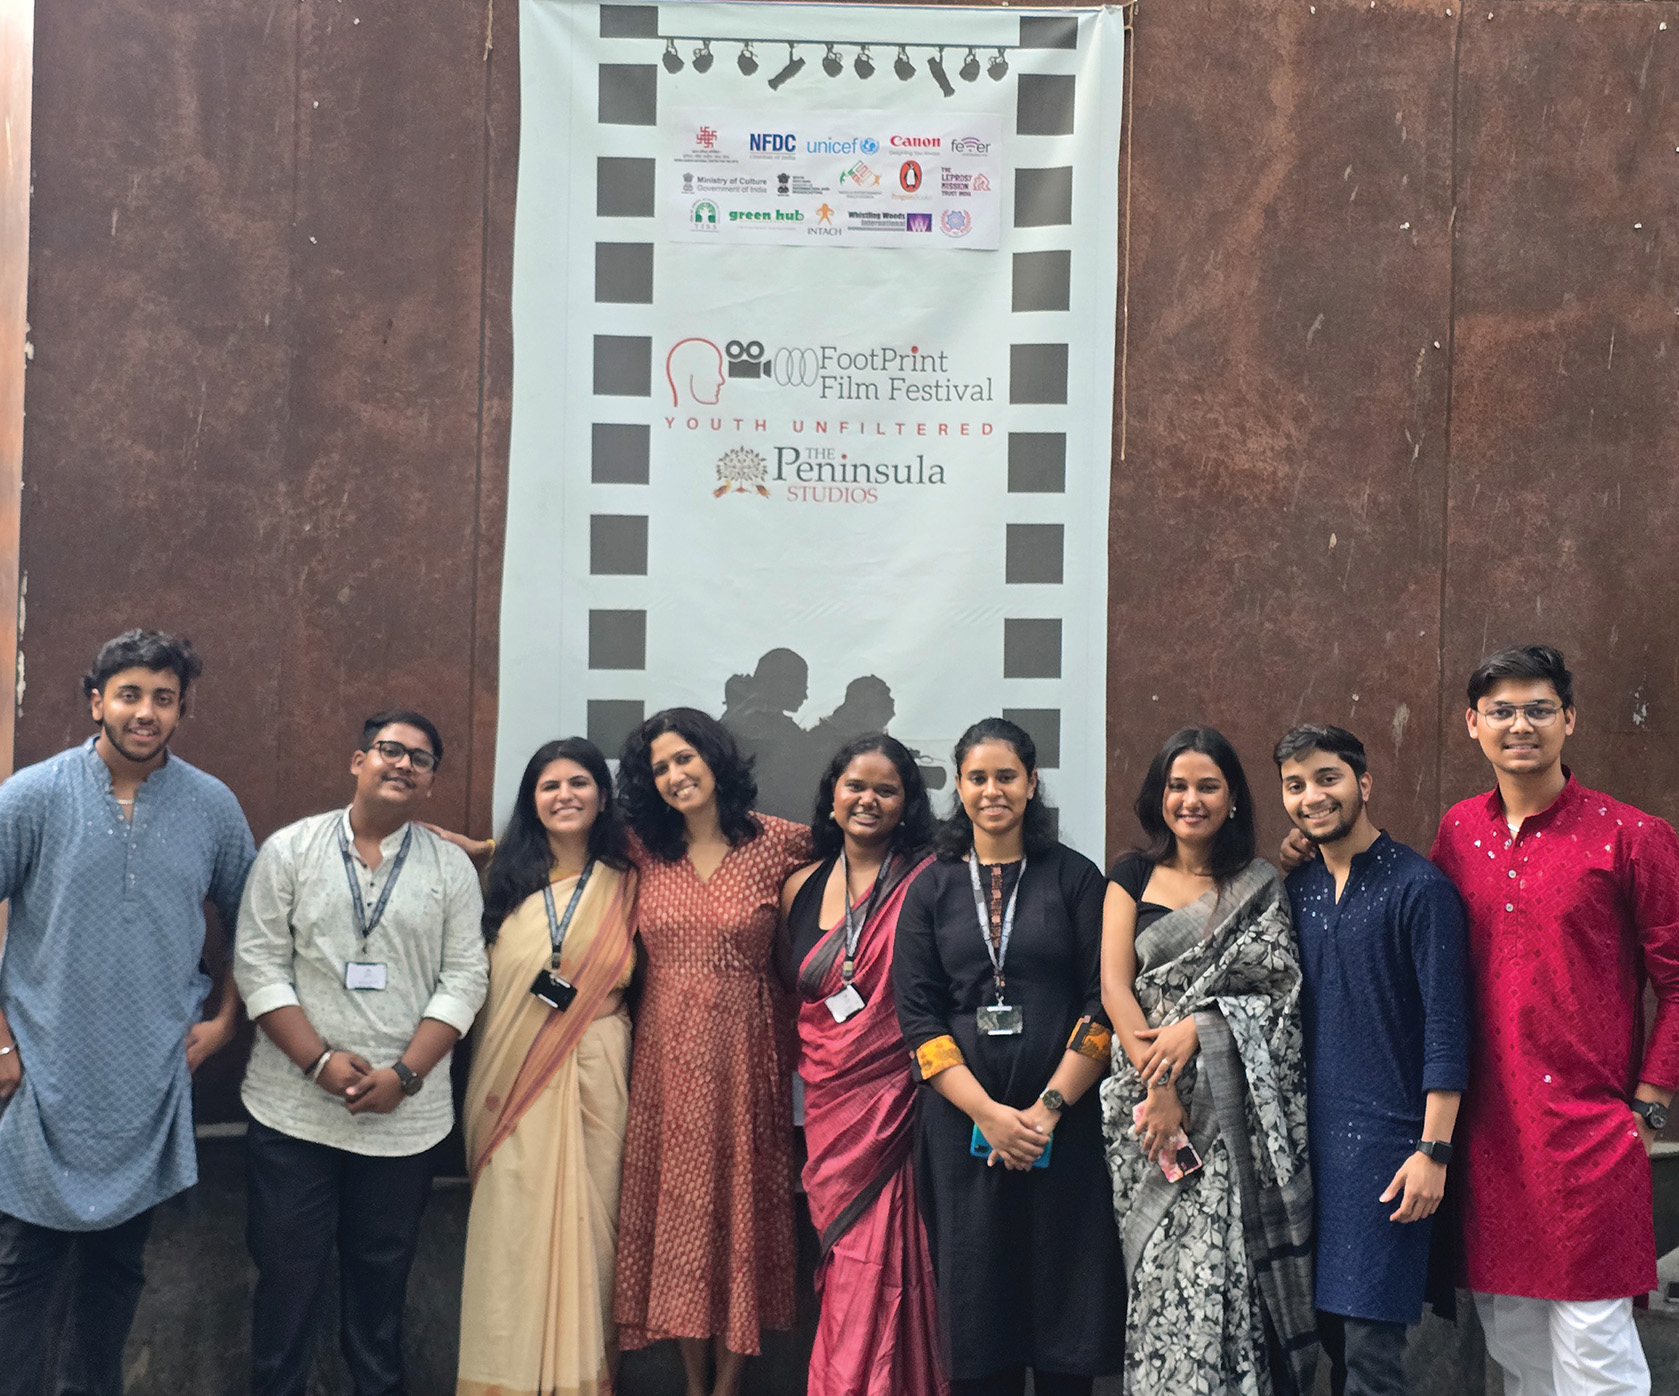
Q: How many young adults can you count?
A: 9